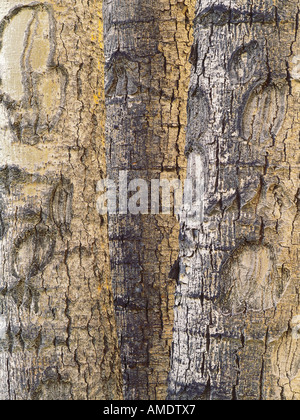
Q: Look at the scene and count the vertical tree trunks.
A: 3